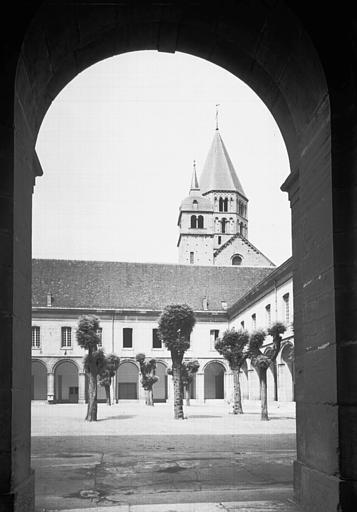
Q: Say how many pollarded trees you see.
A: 7